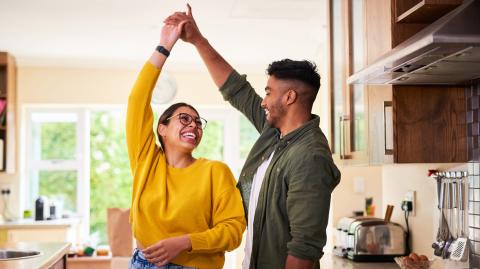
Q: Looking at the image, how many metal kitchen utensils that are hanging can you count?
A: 5